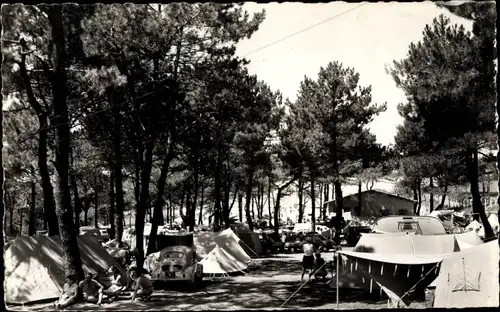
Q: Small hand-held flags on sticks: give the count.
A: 0